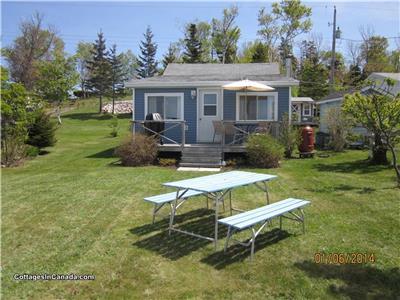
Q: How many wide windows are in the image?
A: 2